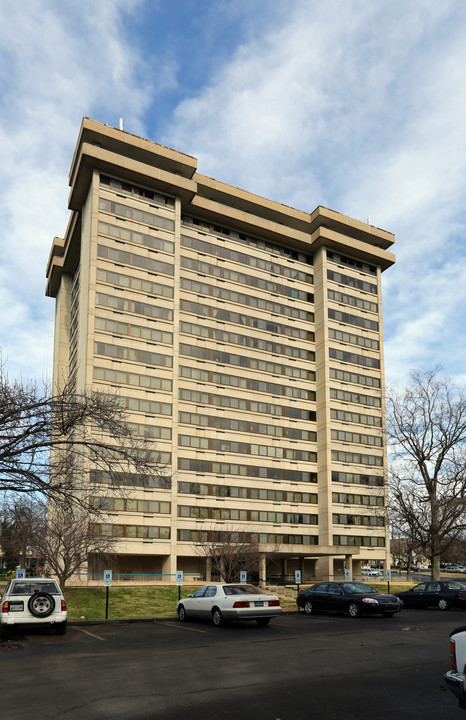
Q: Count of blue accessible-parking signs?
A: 7